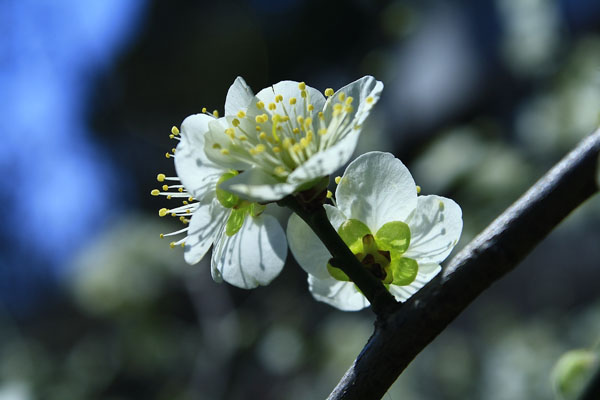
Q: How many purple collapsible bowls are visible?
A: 0